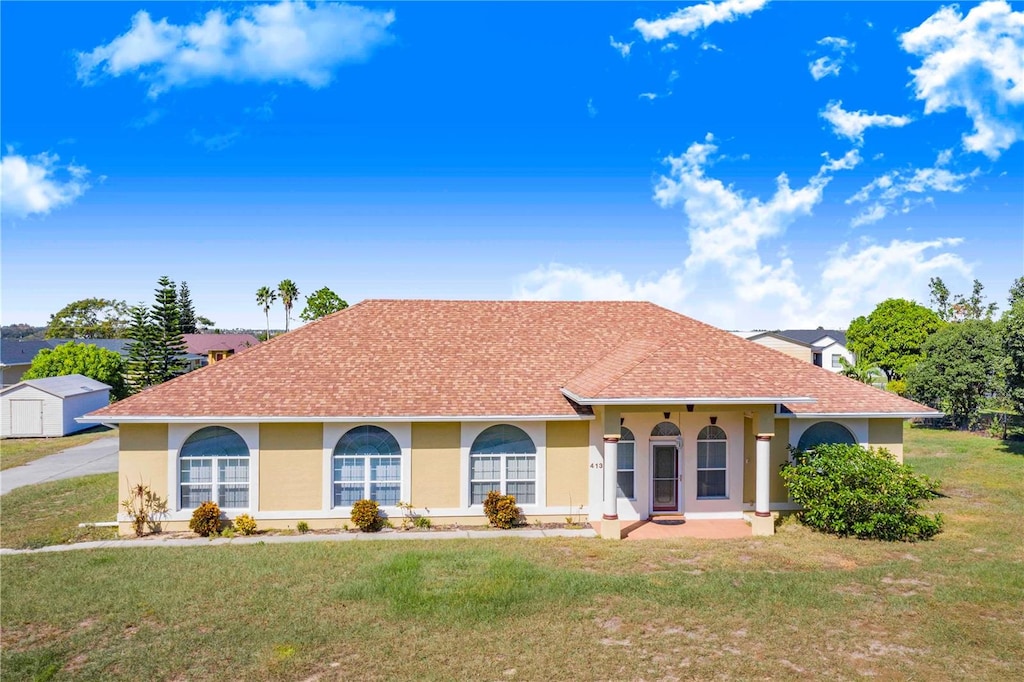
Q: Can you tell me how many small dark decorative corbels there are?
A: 4